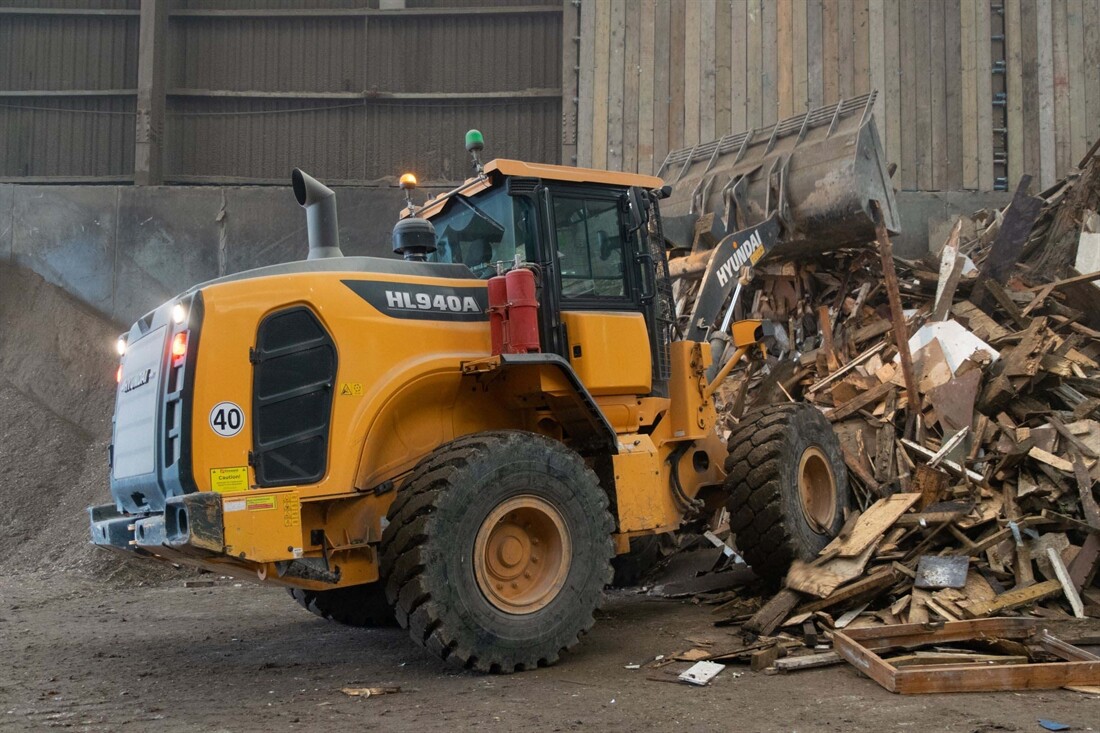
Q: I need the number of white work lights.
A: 2